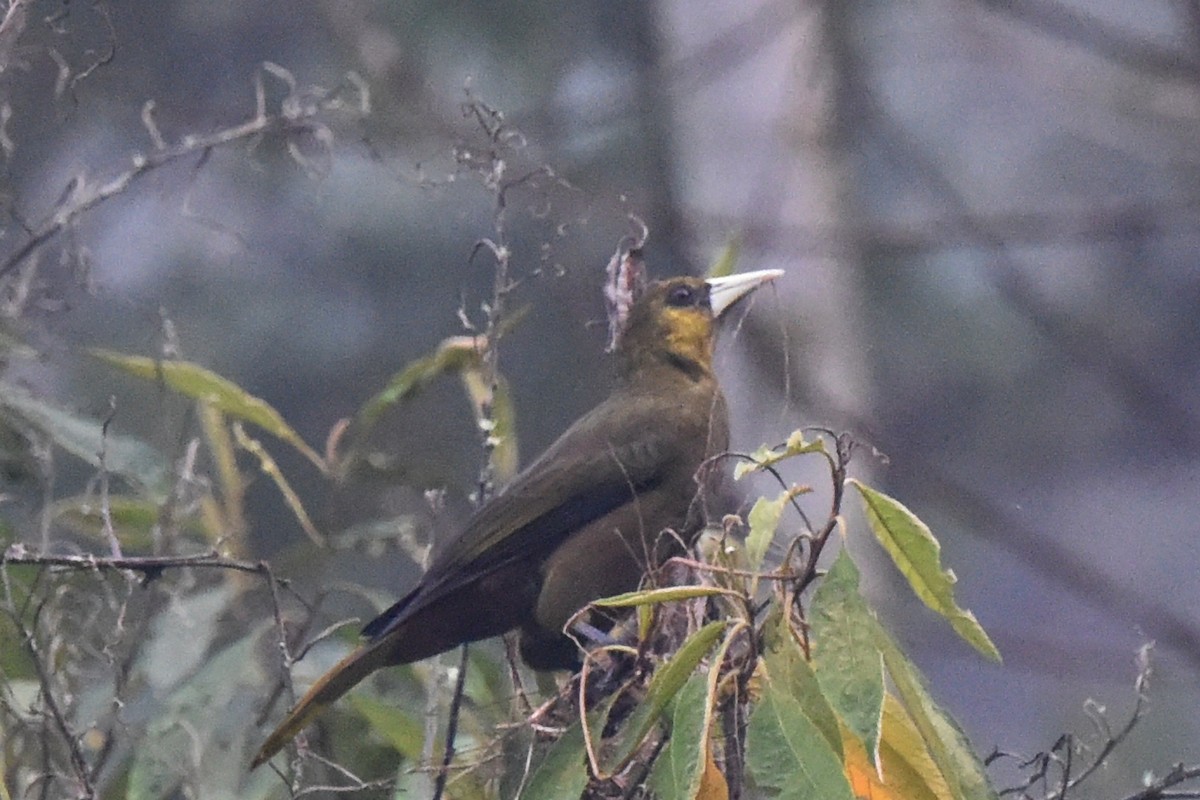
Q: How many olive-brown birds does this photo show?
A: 1